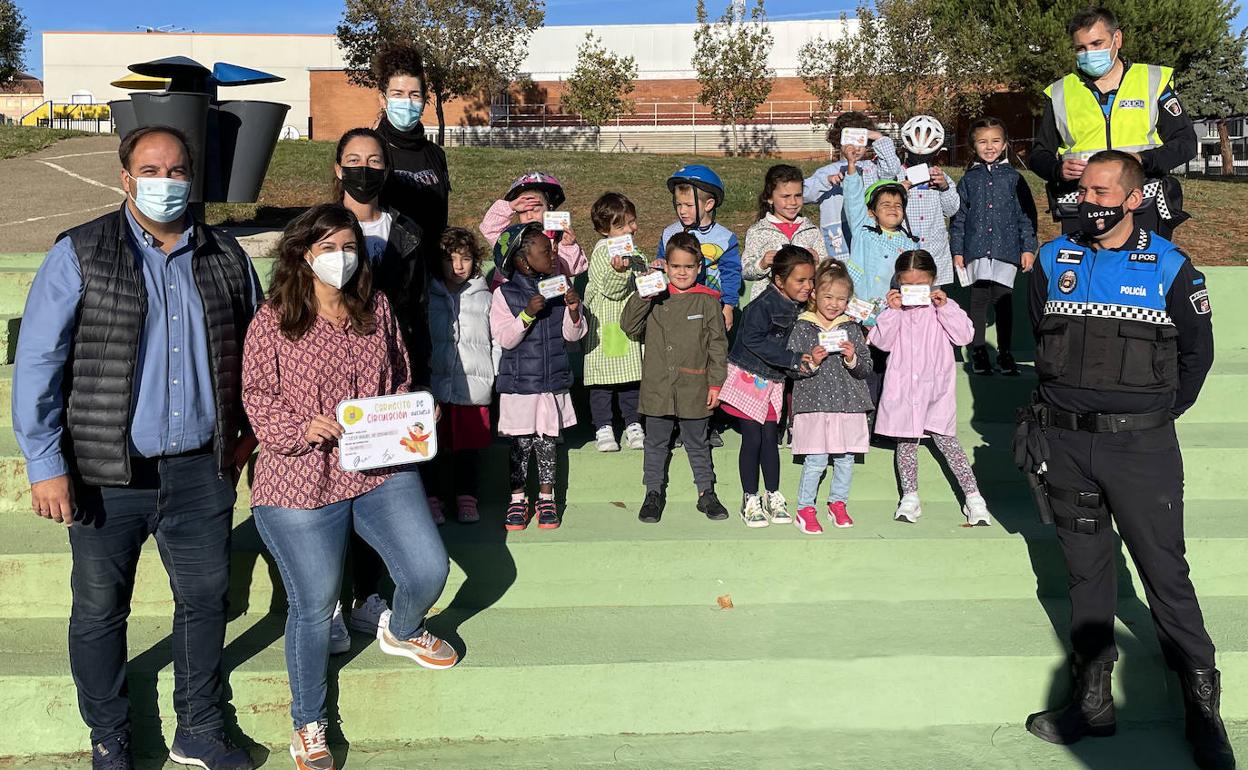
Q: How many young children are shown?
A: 14